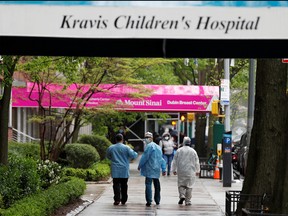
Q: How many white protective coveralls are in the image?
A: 1